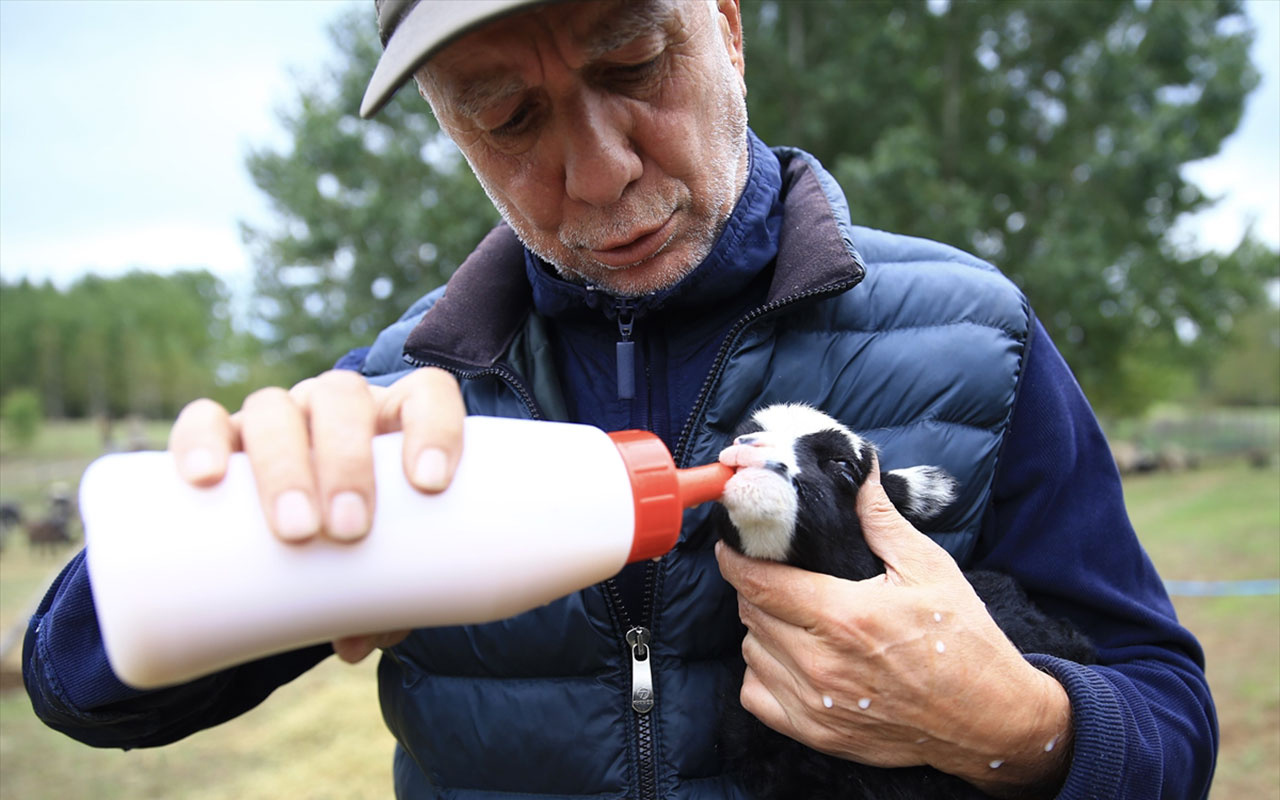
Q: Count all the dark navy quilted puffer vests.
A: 1